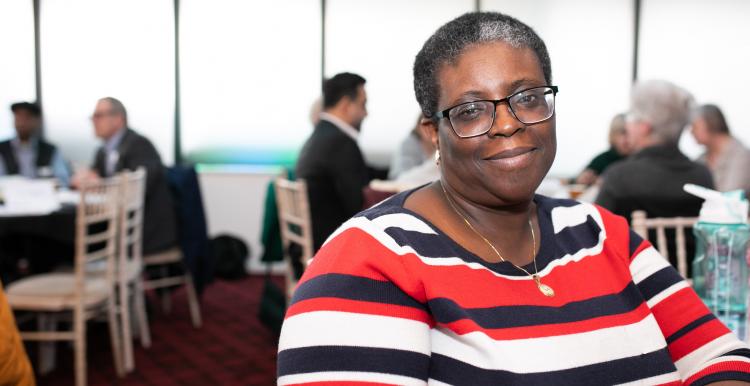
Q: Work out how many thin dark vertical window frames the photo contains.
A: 5